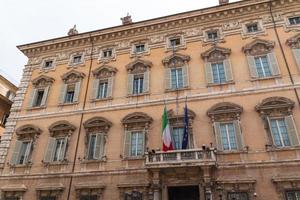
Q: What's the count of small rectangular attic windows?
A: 8